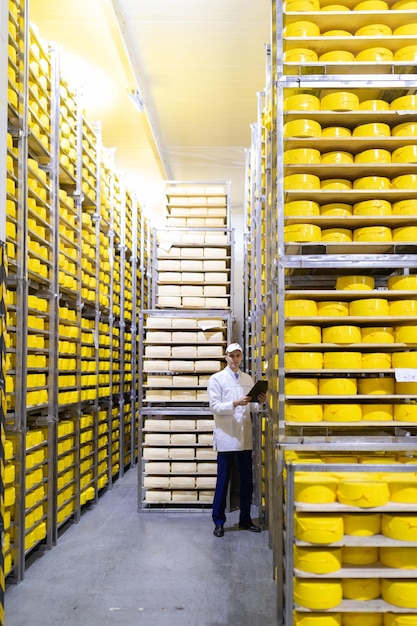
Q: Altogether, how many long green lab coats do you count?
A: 0